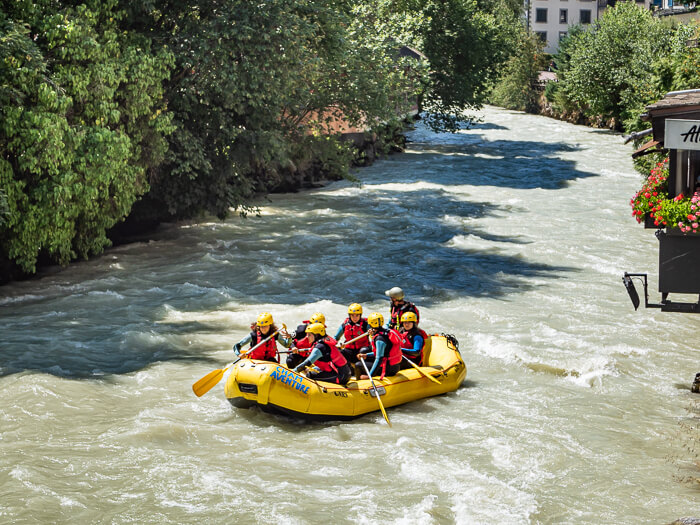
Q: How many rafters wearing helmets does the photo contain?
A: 7